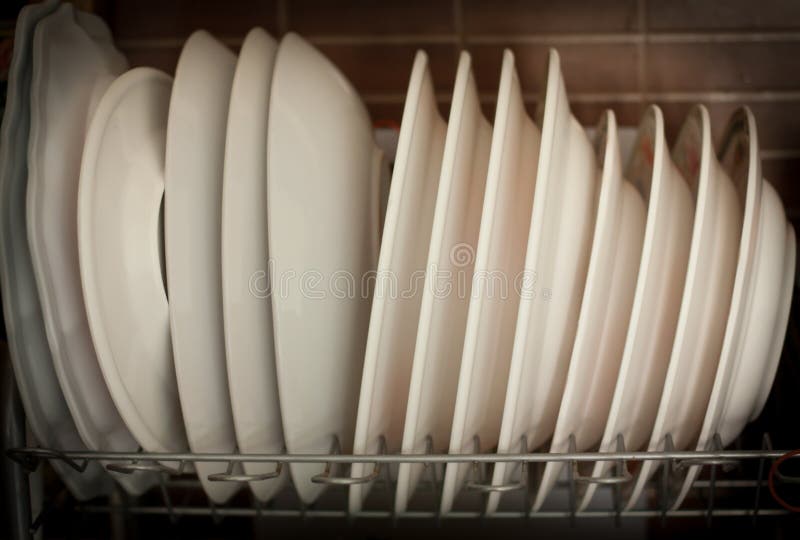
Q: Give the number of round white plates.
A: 12